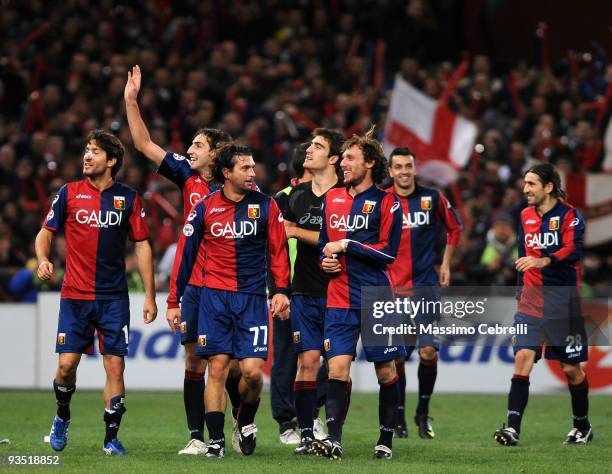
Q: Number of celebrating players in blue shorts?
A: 7